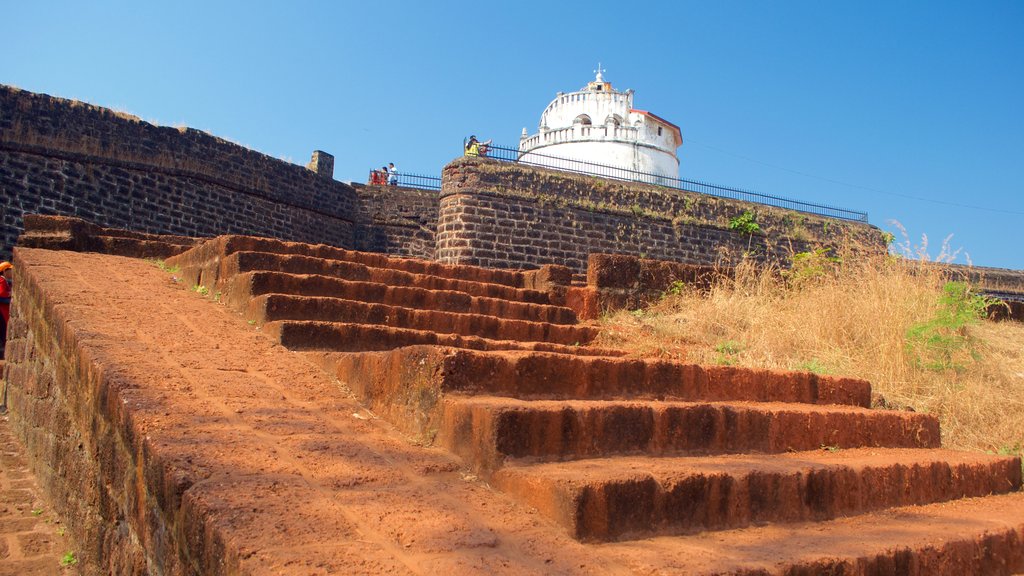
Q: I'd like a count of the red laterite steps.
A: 9